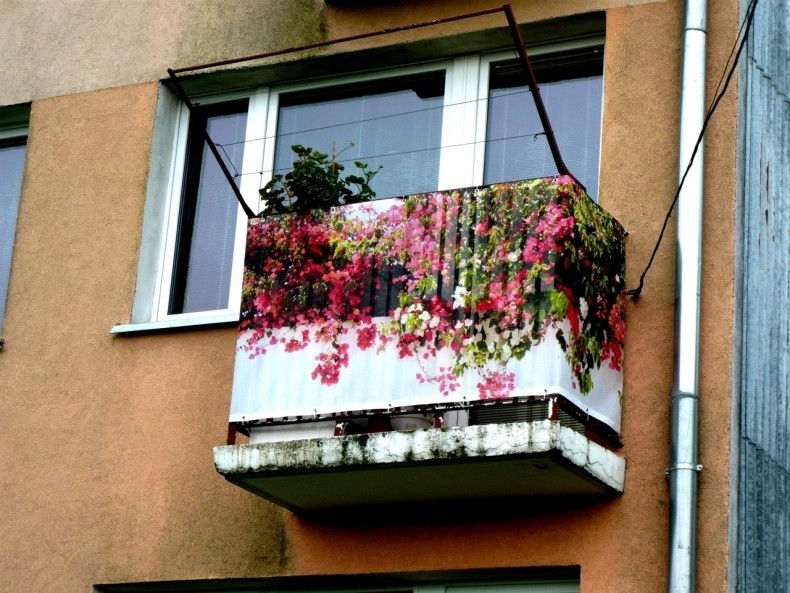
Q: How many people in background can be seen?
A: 0